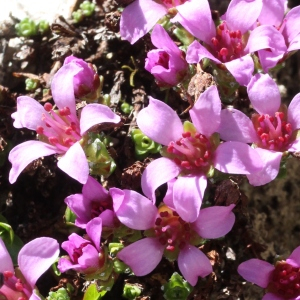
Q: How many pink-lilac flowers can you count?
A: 13